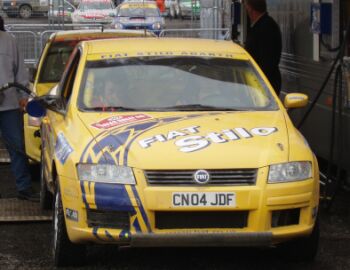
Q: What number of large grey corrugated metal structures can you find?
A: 1